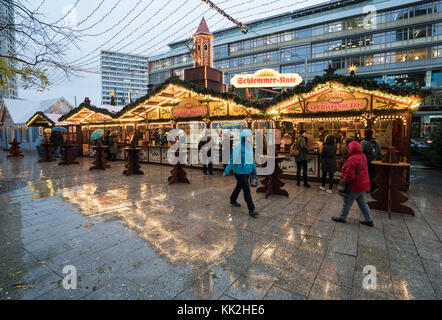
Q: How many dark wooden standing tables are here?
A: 8